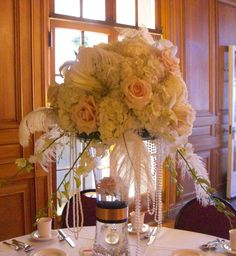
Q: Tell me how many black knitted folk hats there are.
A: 0